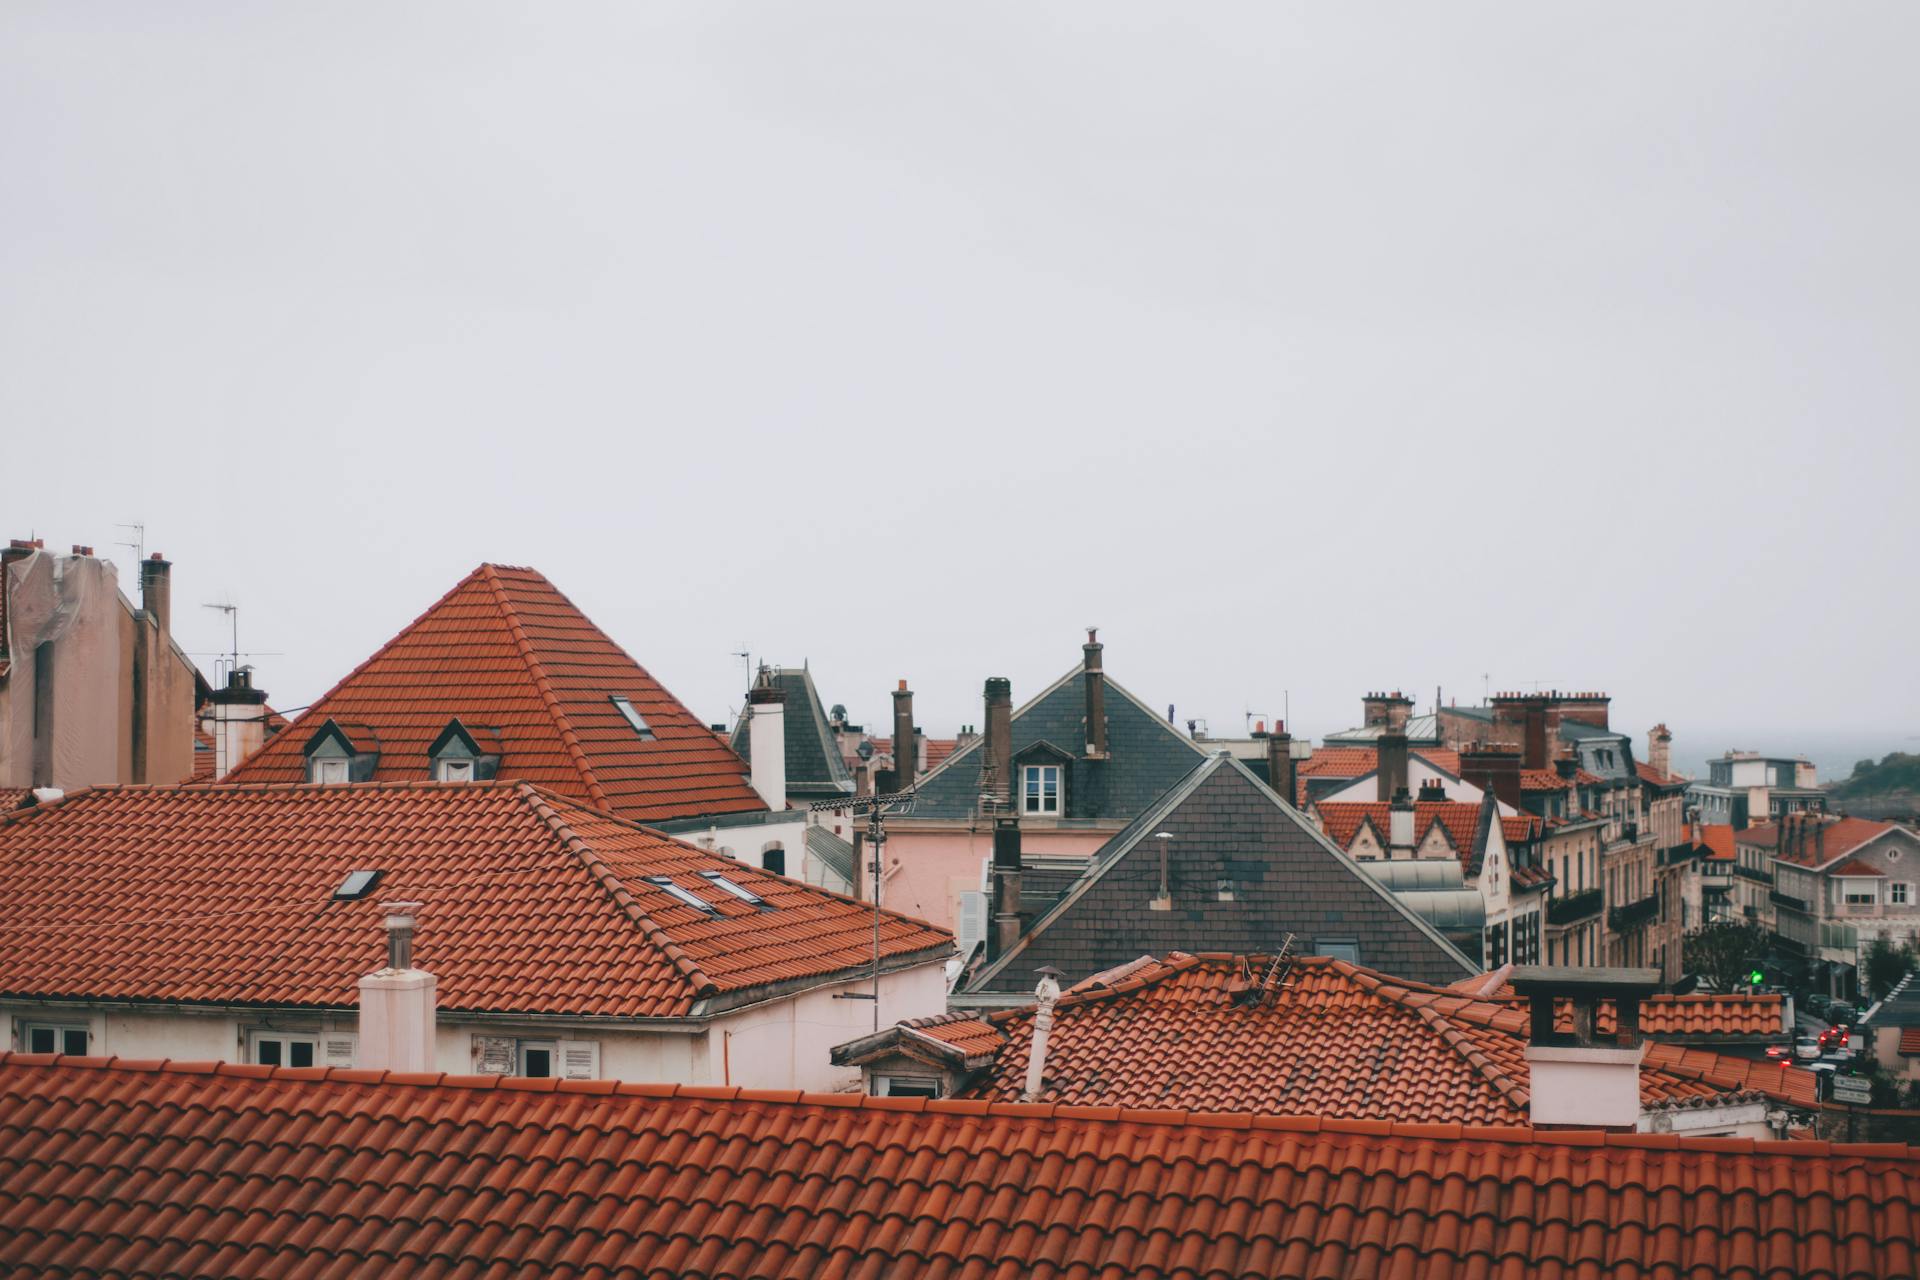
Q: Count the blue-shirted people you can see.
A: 0